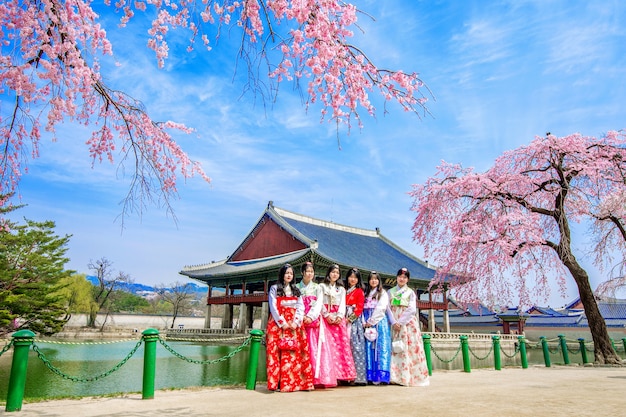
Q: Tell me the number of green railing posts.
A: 12